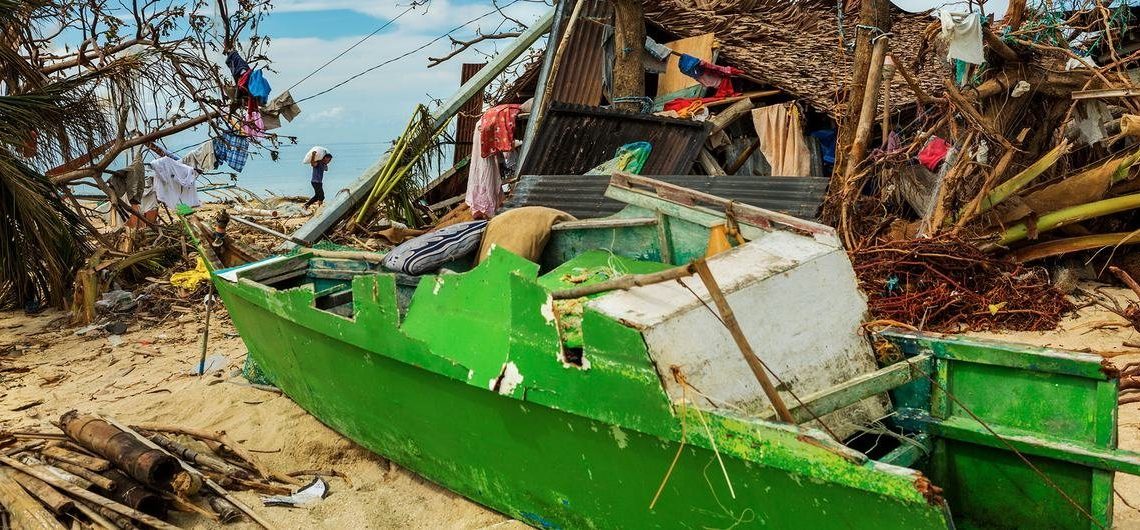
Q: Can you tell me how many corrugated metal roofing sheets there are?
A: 4